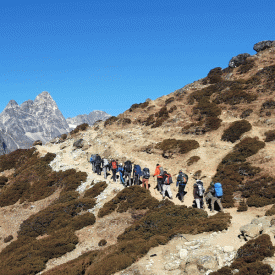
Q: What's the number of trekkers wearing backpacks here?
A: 13